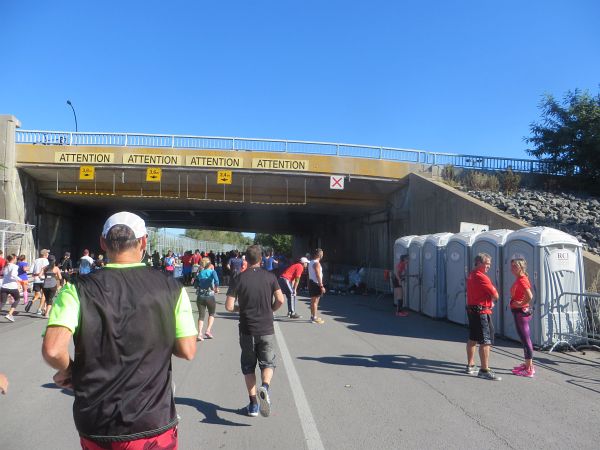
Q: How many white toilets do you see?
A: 6